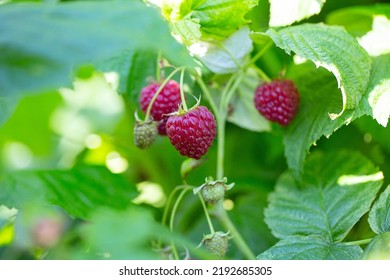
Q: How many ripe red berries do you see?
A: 3